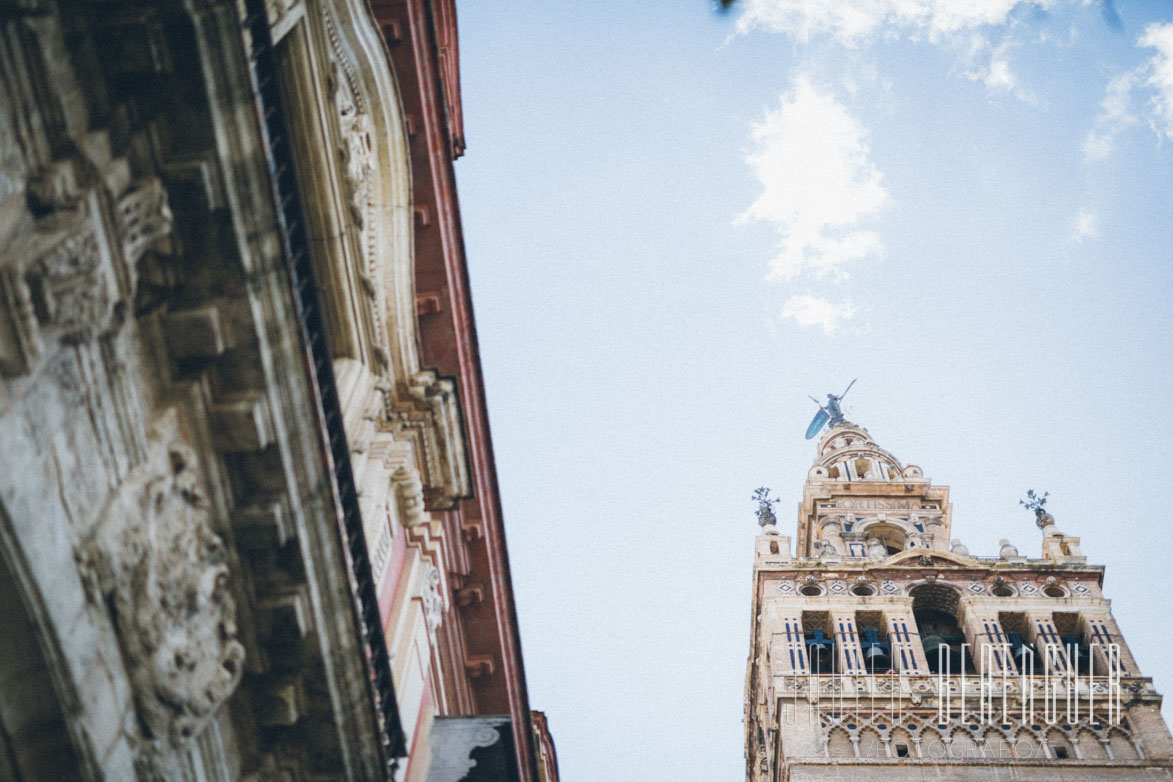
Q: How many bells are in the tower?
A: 5